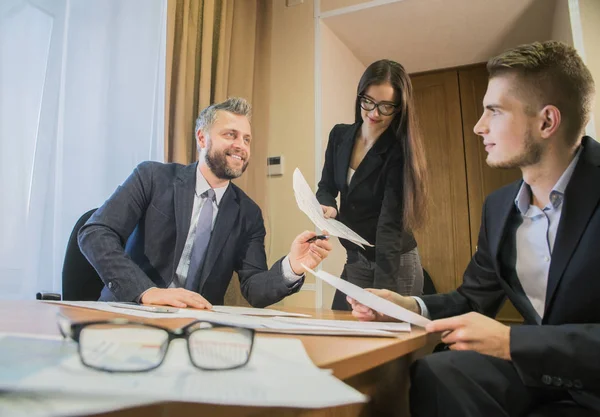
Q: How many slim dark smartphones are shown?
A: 1